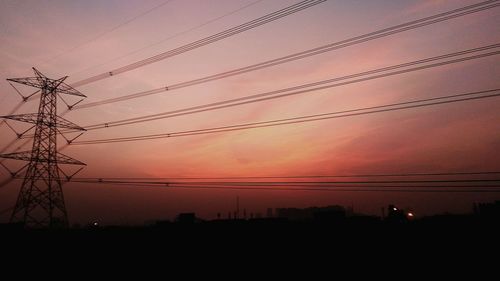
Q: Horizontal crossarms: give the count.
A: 3